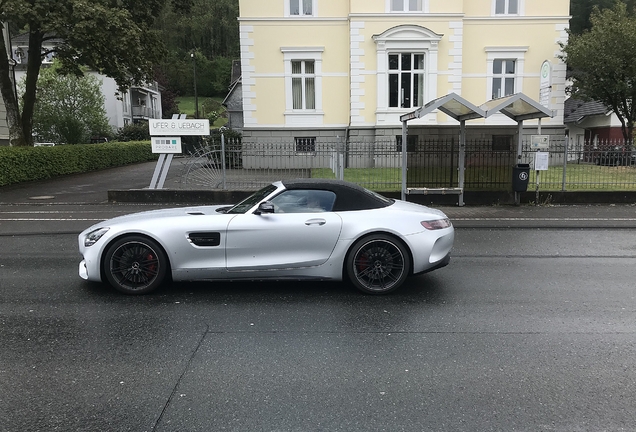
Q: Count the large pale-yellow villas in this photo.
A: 1